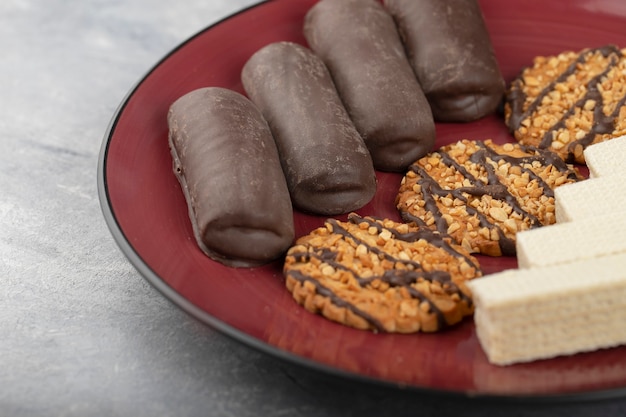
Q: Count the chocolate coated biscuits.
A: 4